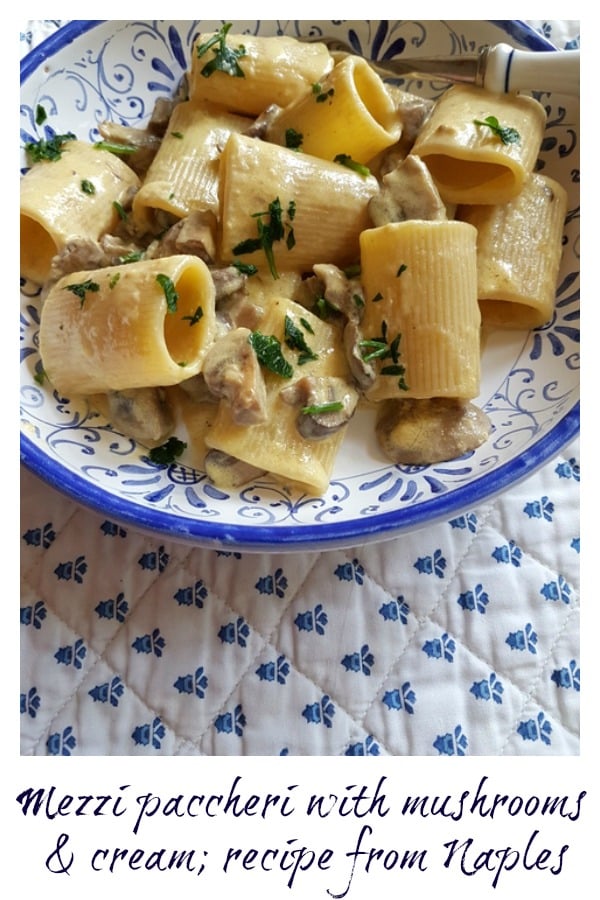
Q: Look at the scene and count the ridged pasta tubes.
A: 10